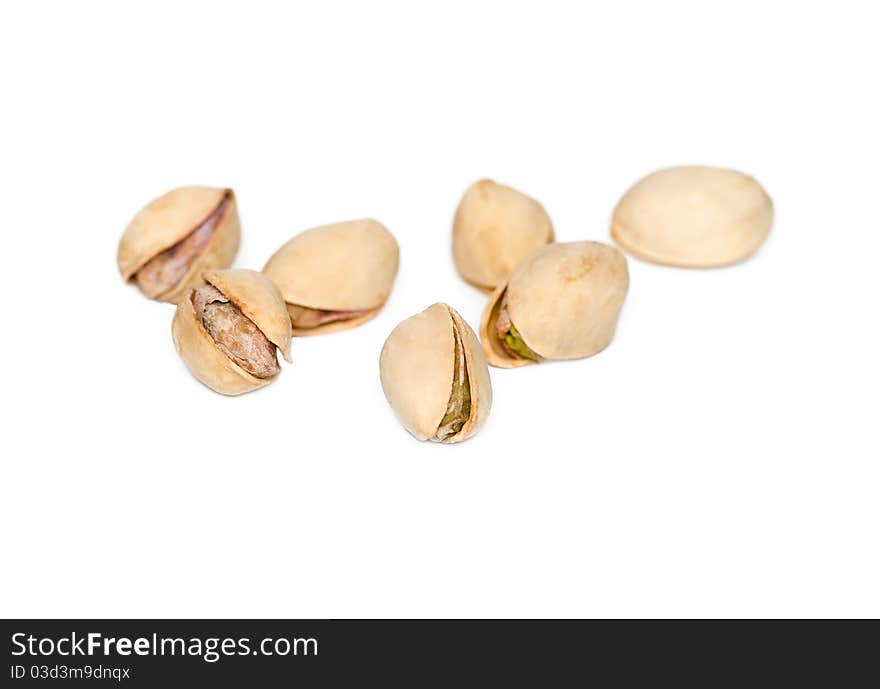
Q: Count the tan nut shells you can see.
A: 7